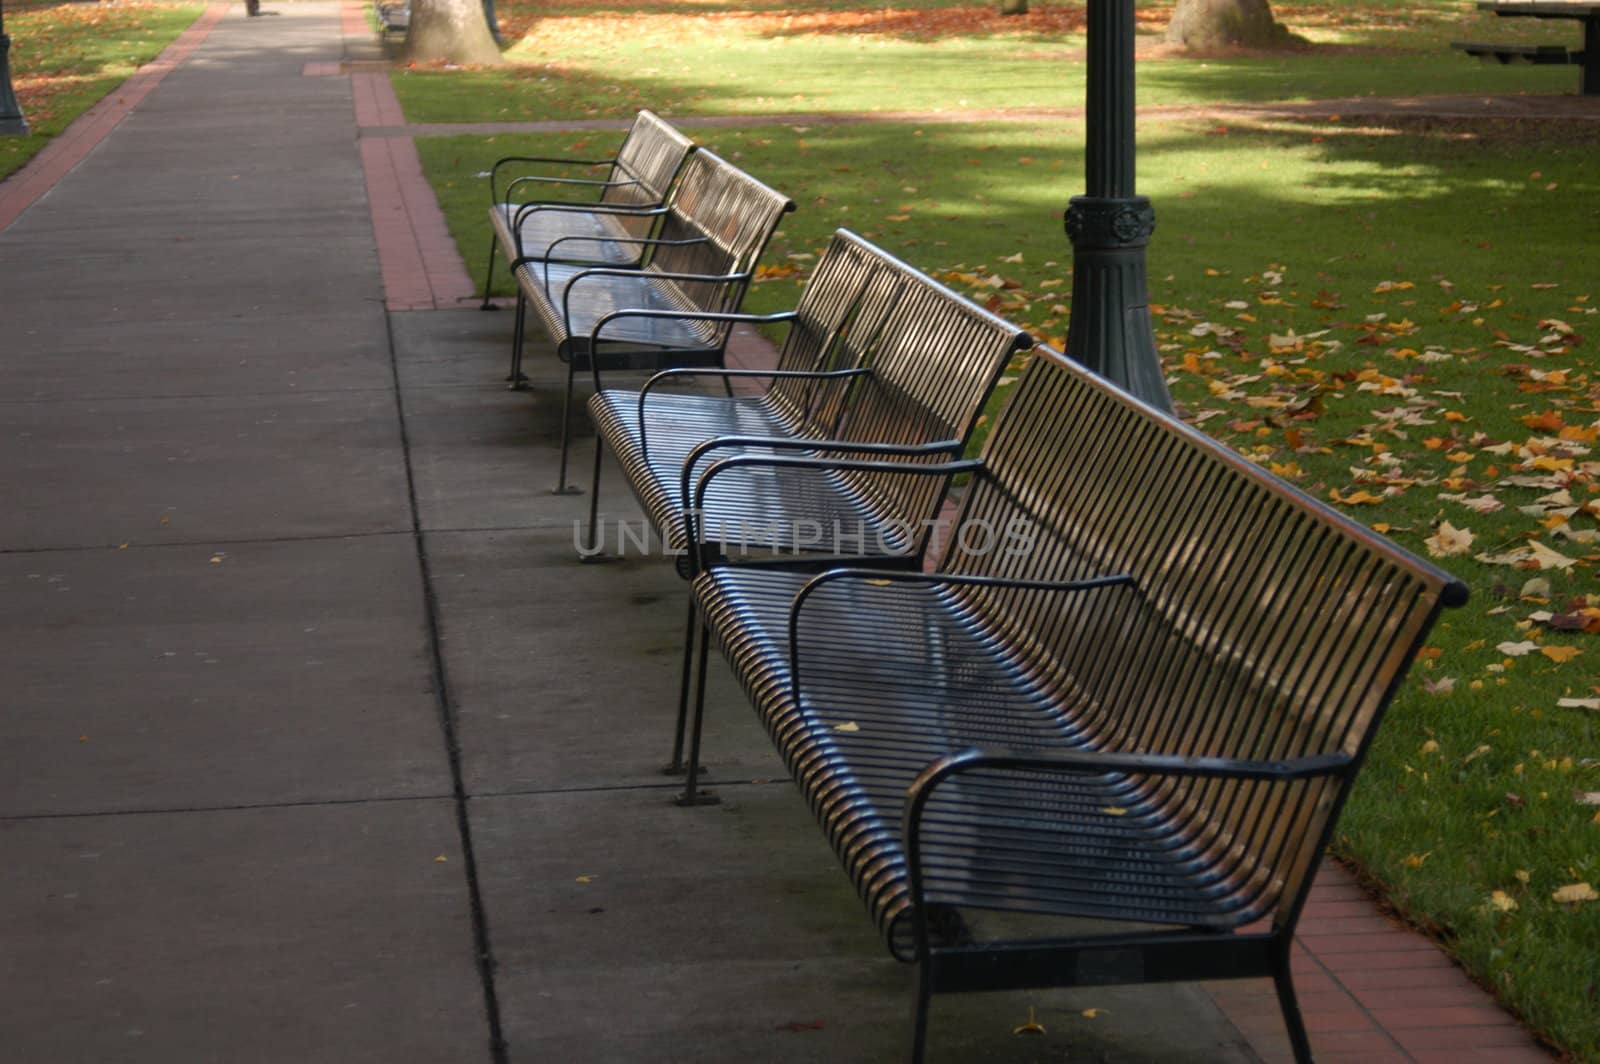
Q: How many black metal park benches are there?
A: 4